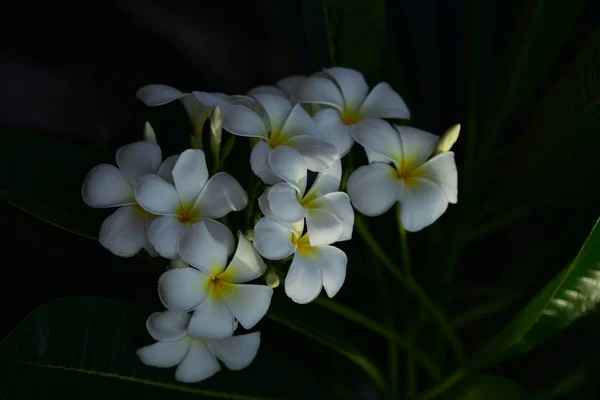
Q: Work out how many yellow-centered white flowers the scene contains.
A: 9